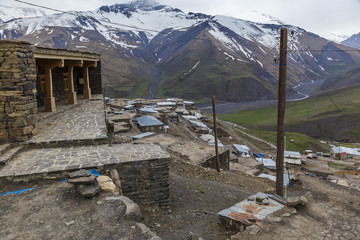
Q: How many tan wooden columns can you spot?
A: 3